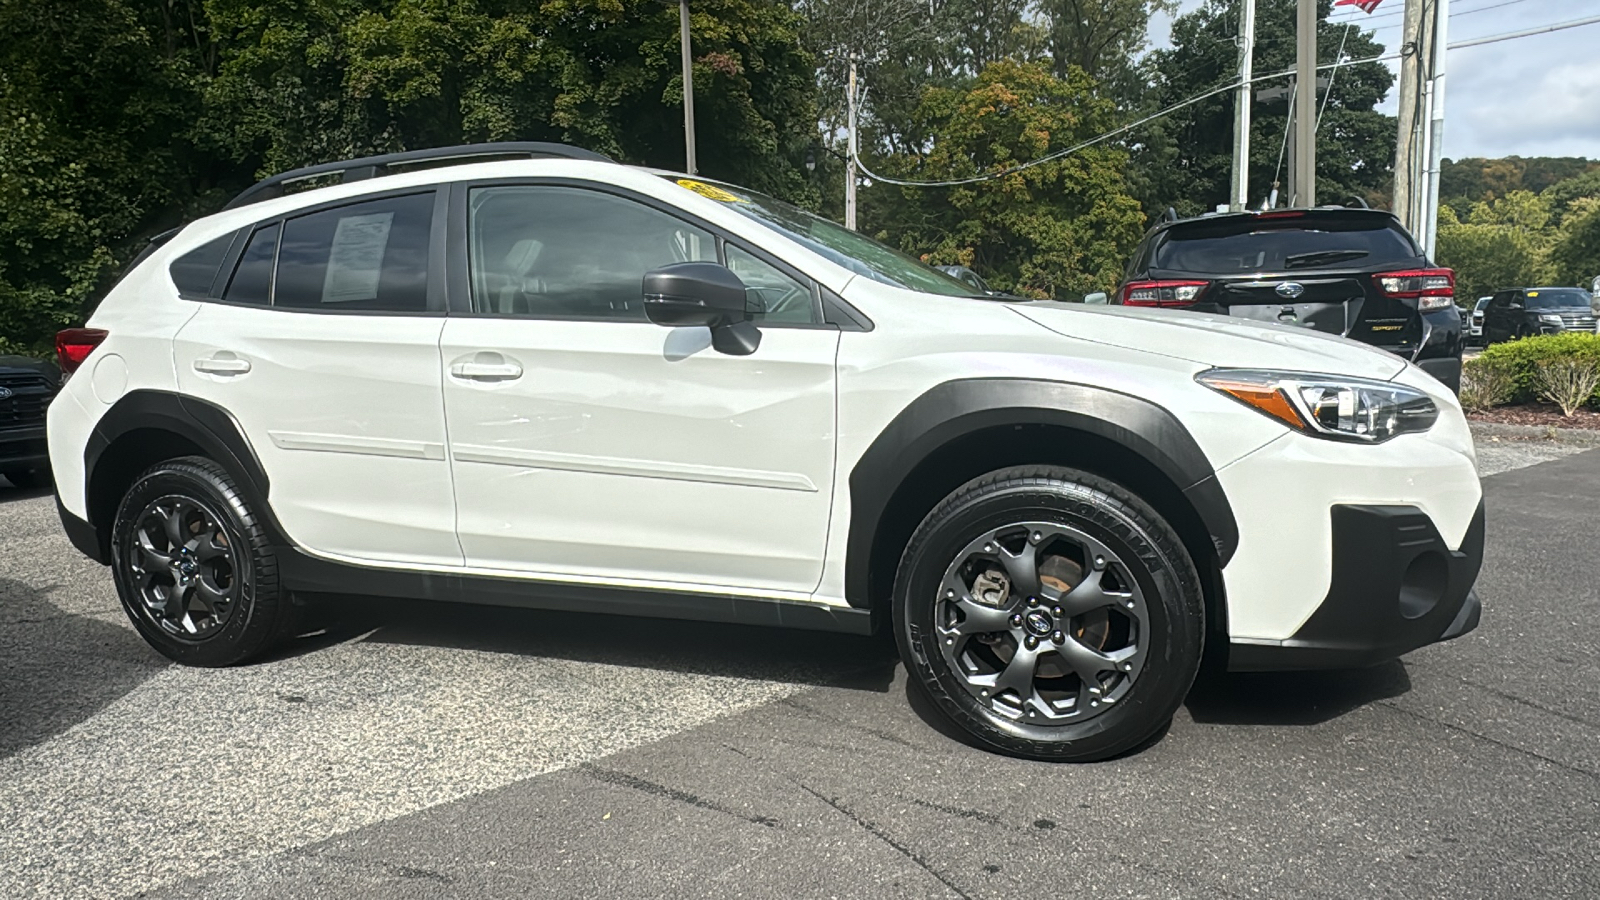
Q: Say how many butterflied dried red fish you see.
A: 0